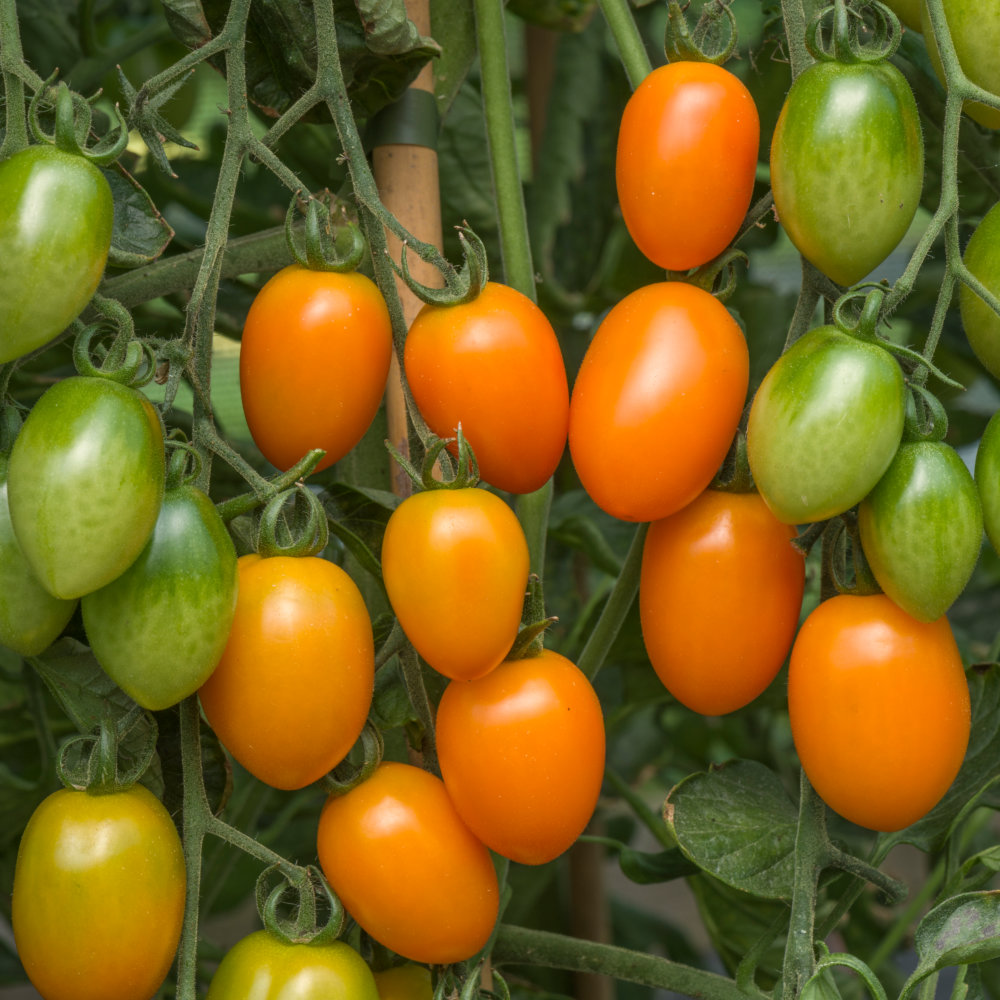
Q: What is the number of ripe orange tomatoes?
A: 10